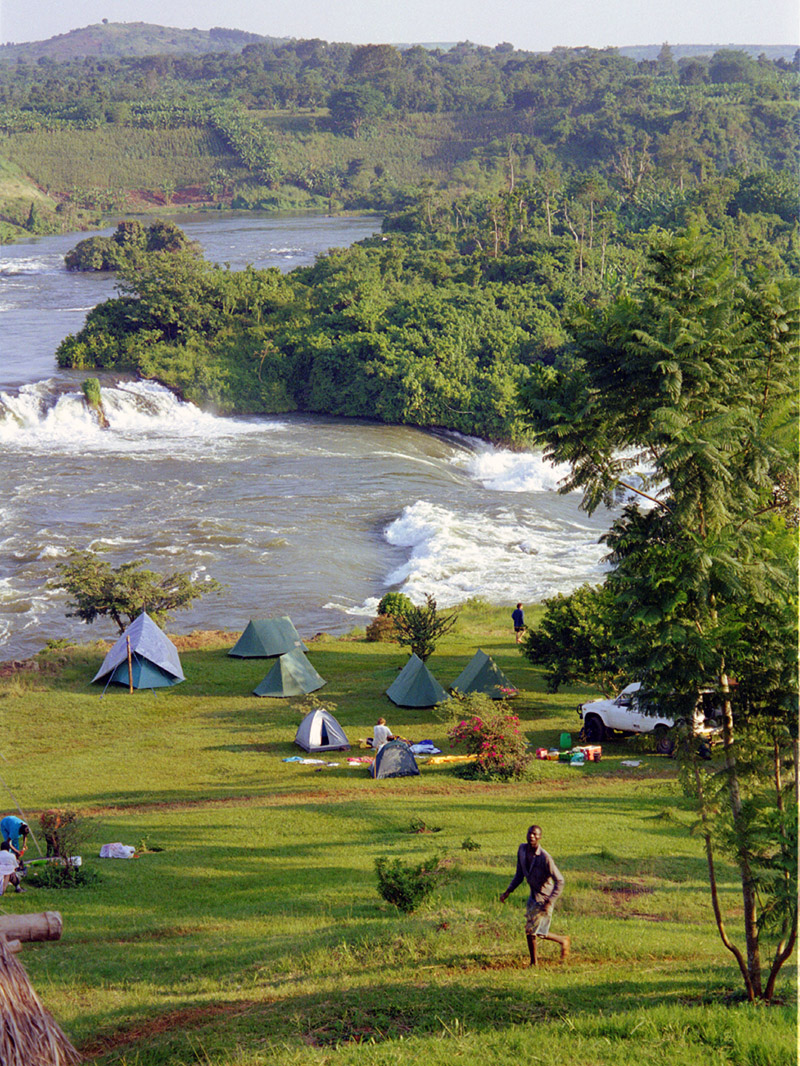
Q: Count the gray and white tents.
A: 1